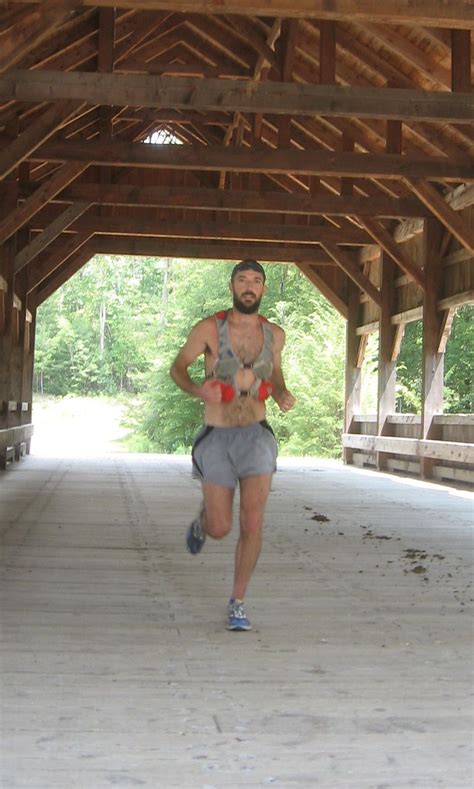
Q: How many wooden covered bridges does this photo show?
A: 1